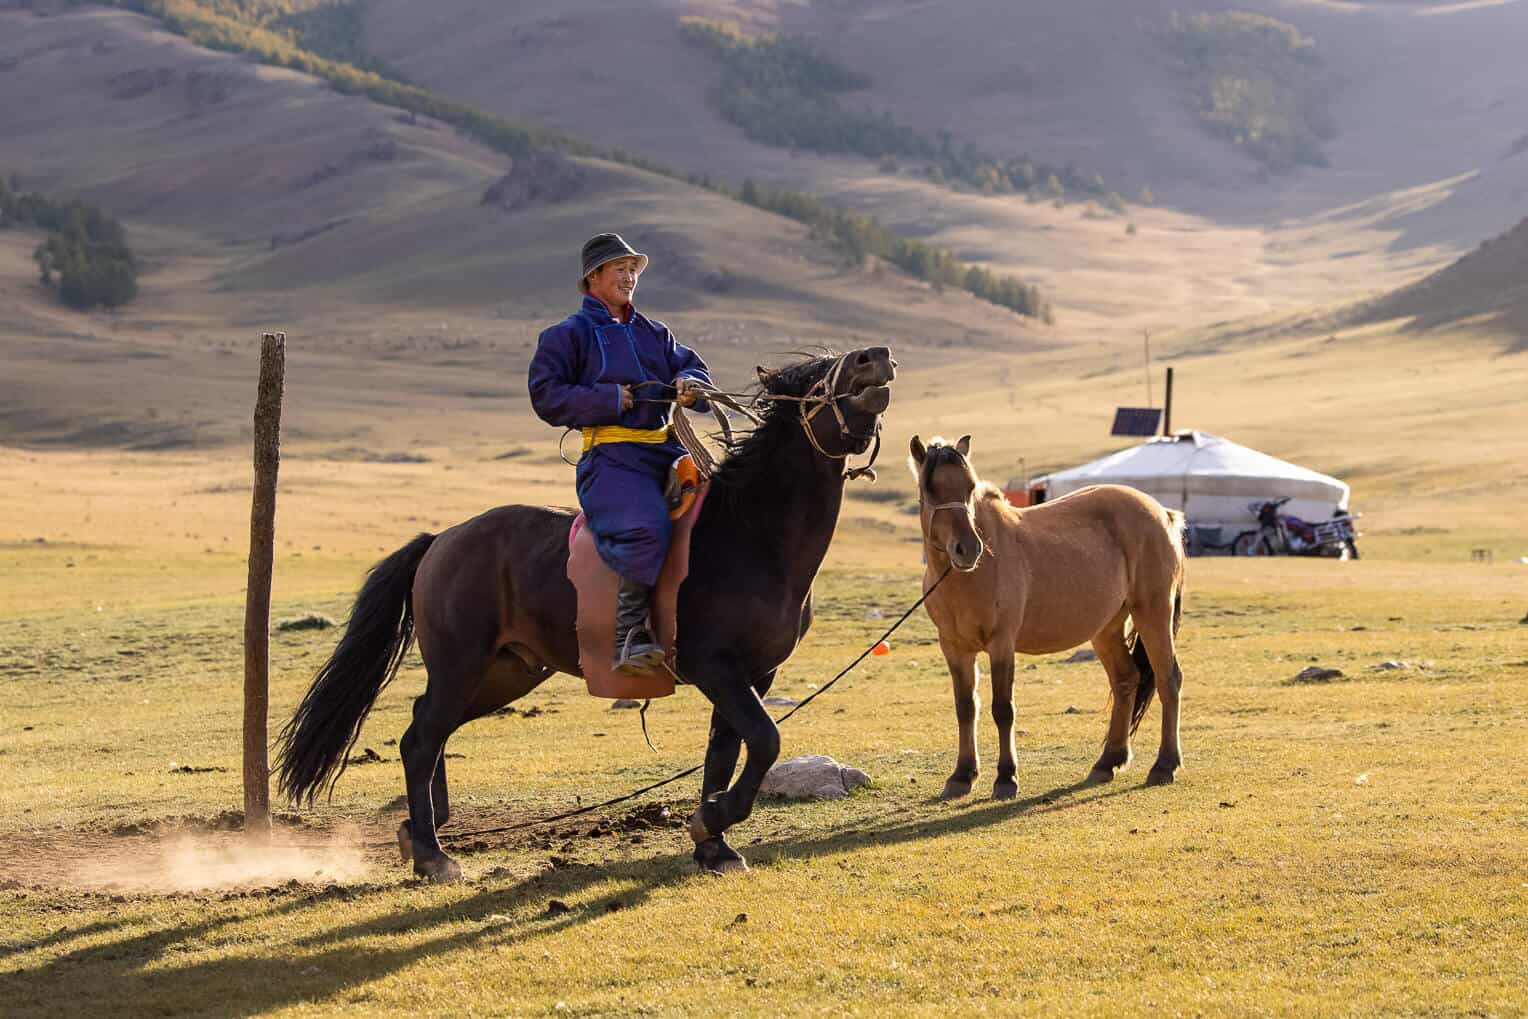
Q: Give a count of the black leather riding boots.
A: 1